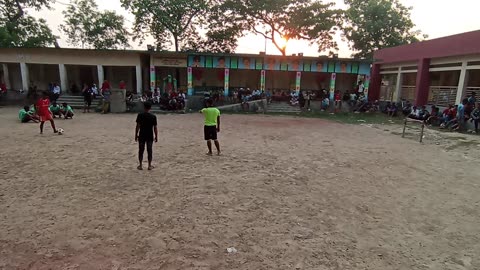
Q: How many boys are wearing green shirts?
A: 5